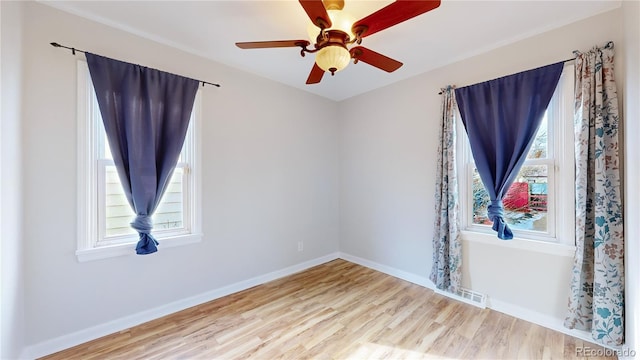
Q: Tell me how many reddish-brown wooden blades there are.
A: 5